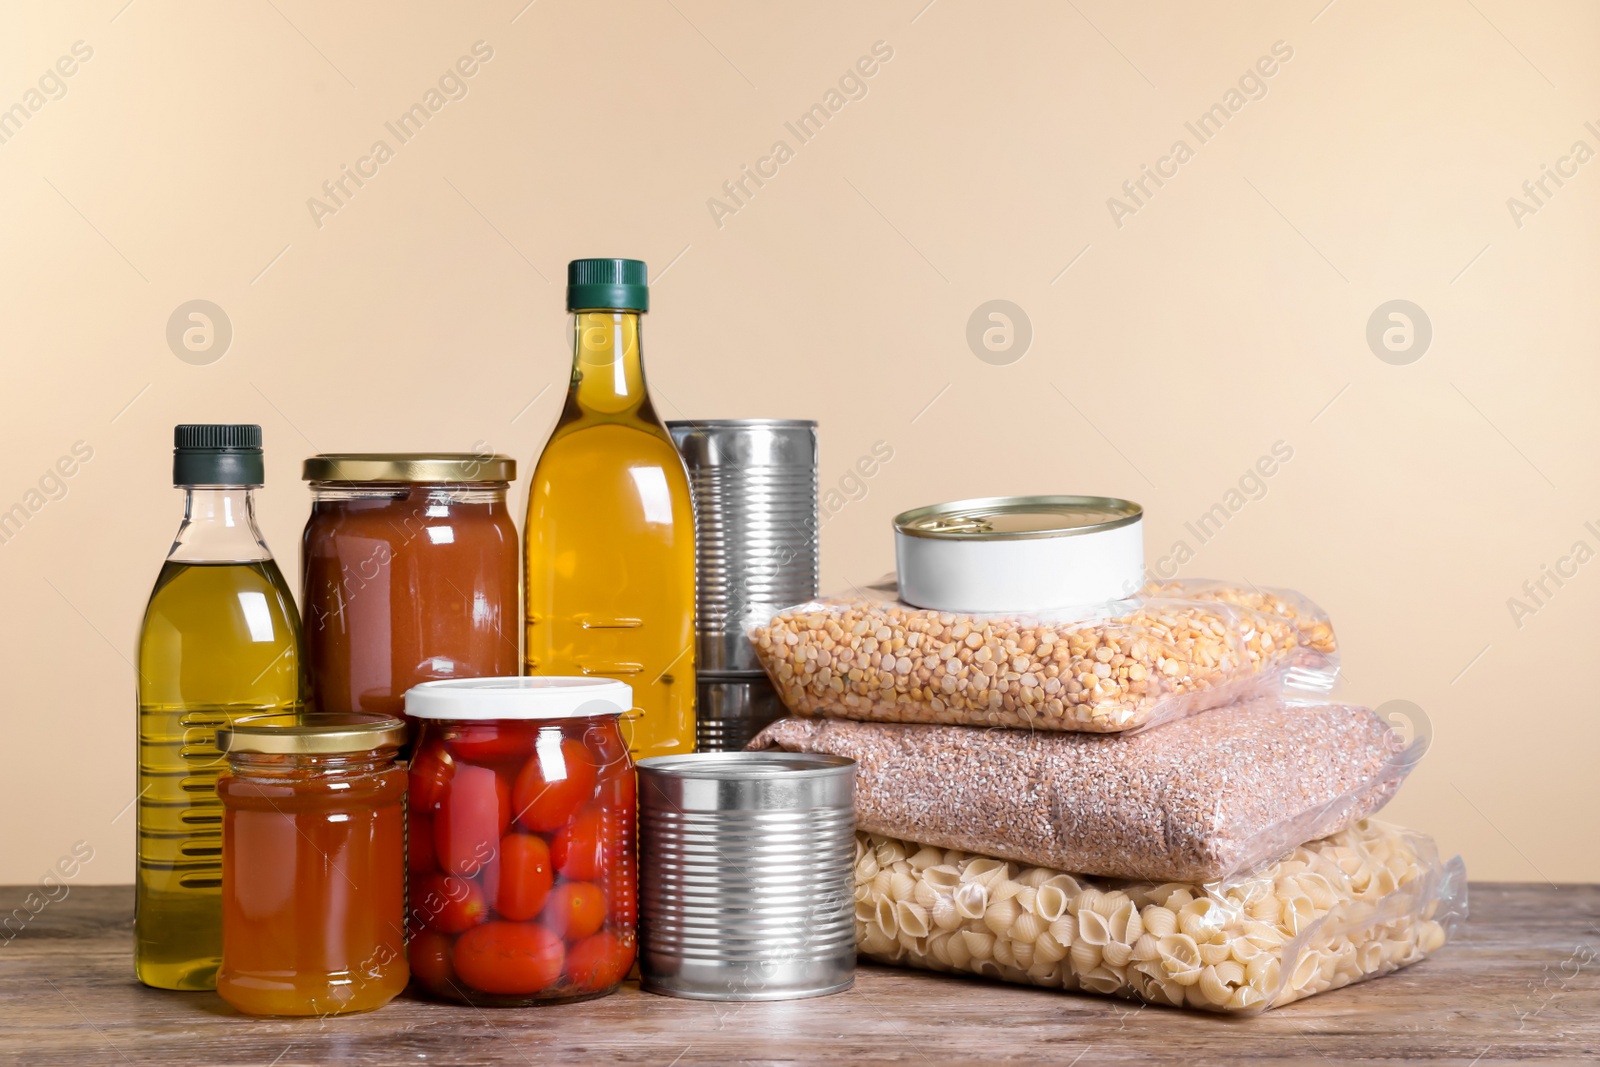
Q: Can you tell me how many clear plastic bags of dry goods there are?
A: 3